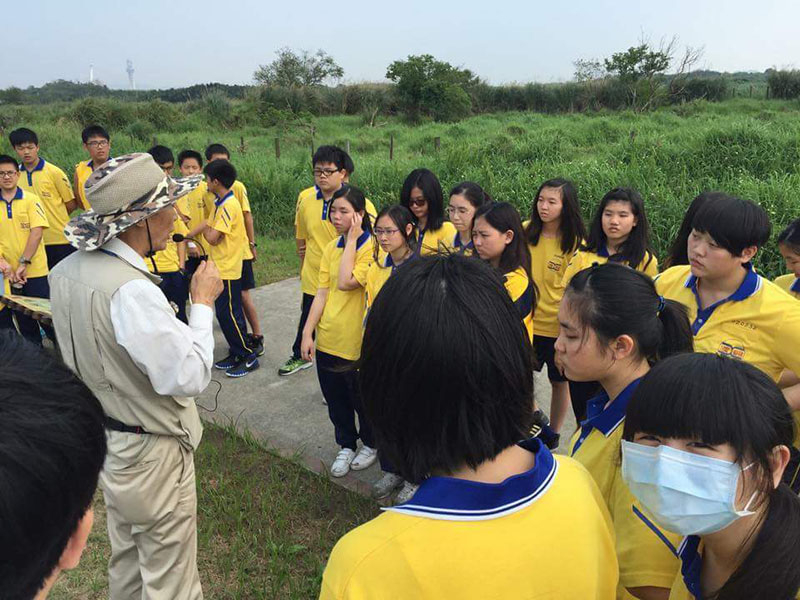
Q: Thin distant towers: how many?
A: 2